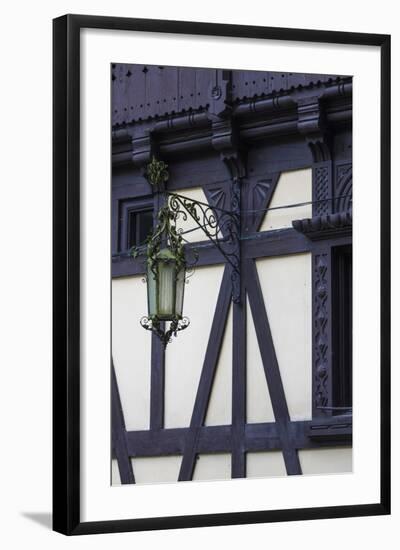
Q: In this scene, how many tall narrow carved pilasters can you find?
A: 1